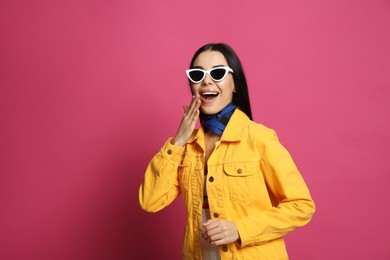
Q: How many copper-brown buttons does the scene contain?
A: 5